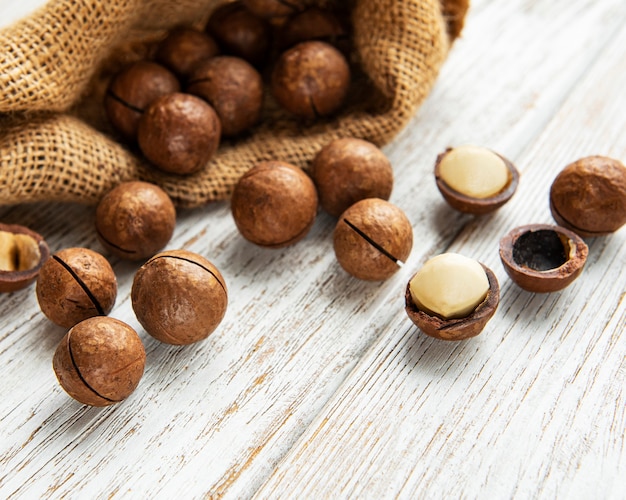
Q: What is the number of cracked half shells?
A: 4